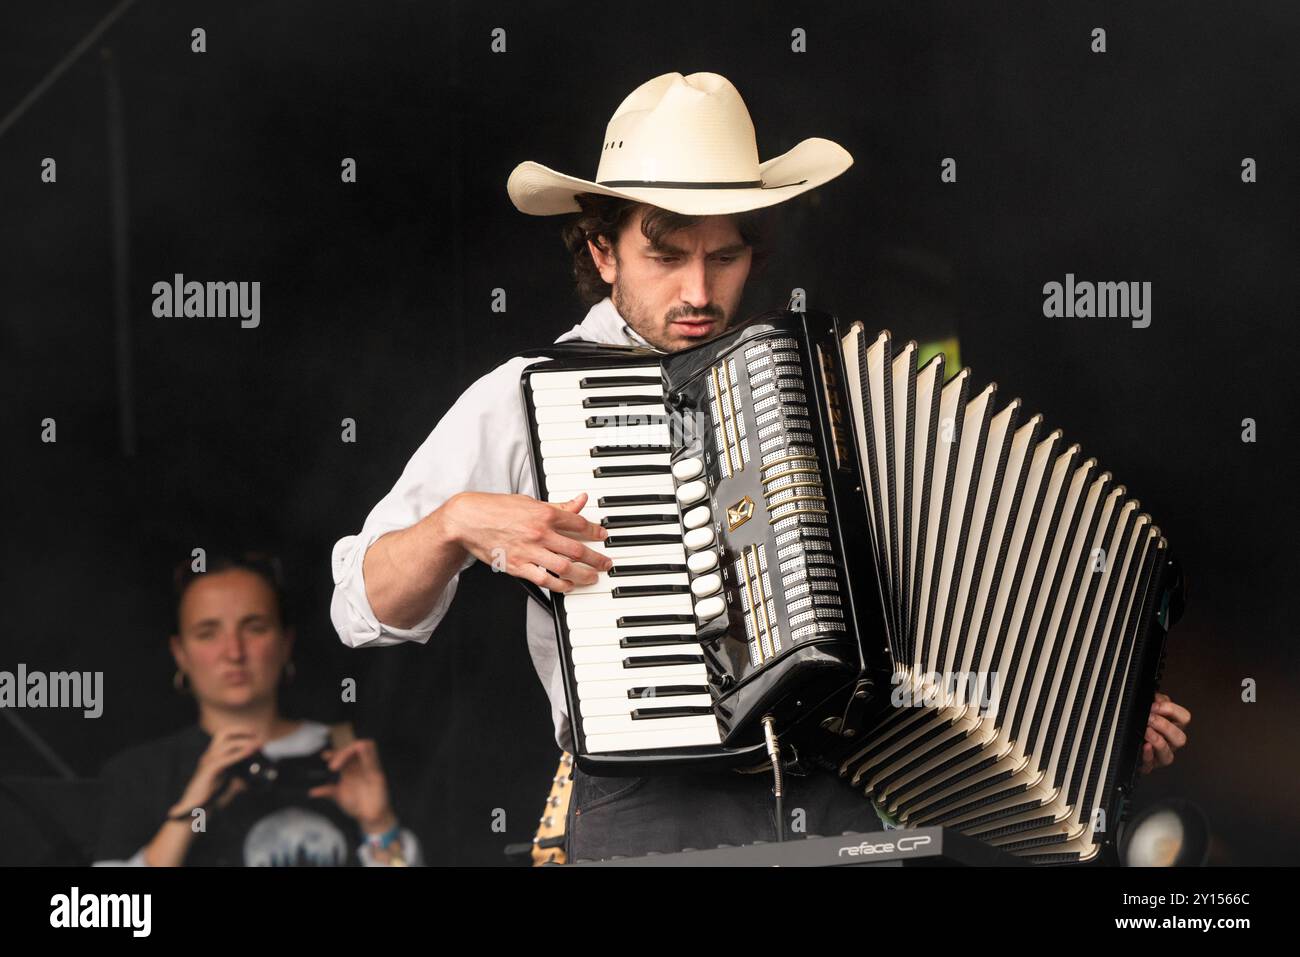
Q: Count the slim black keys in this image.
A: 15